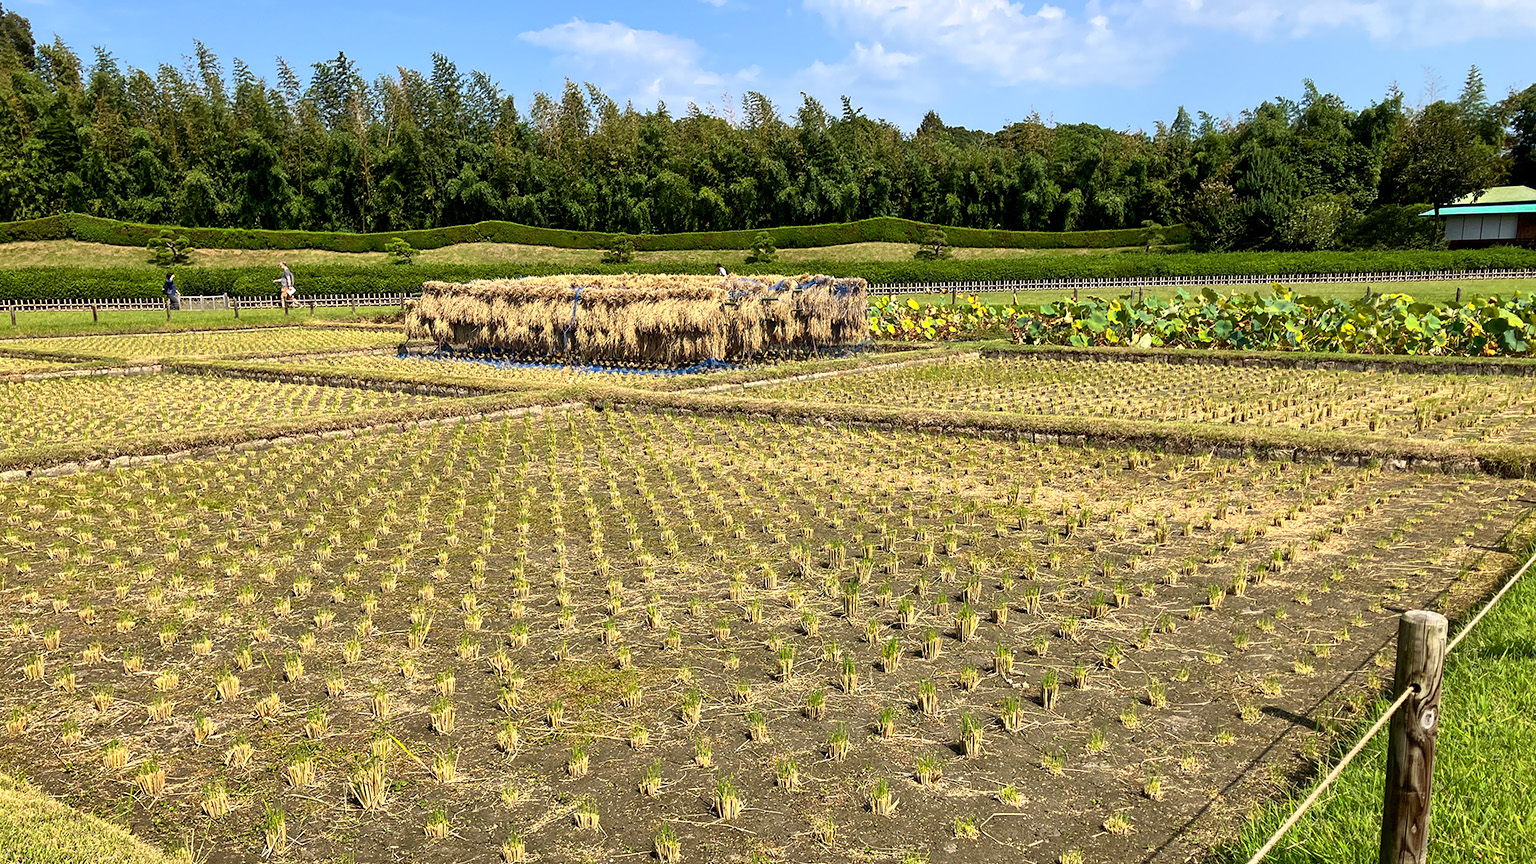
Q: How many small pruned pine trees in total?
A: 6